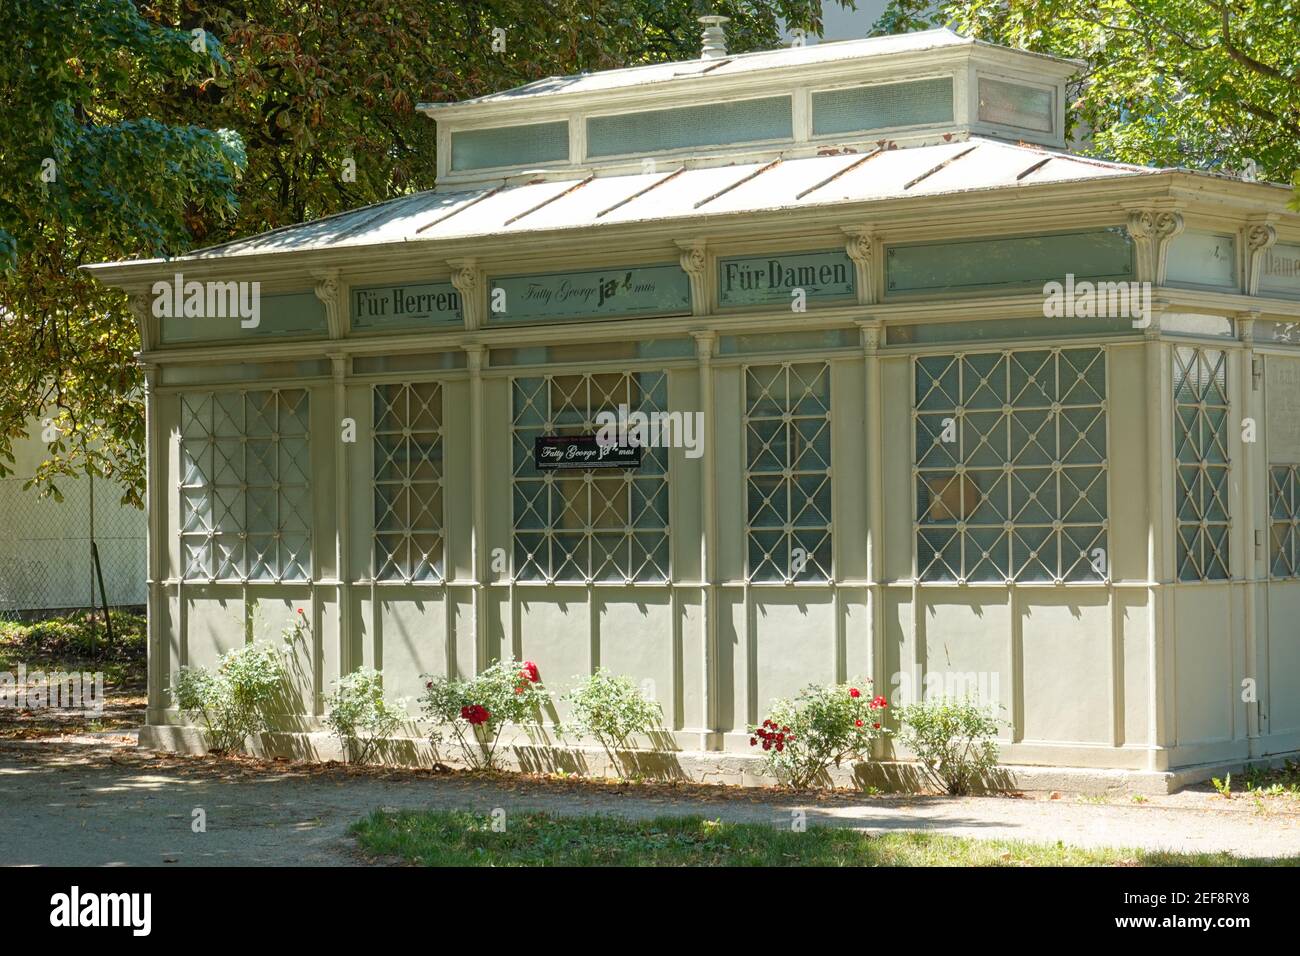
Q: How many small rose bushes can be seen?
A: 6